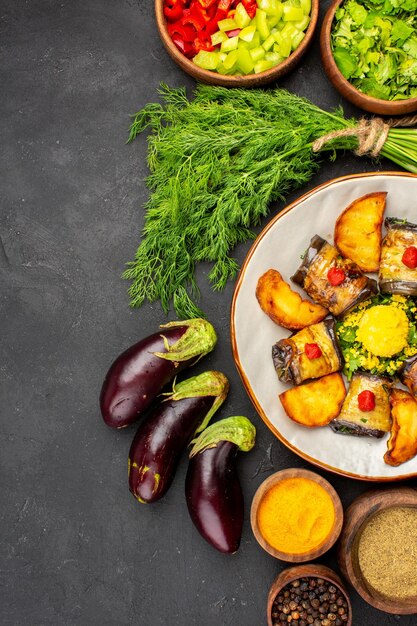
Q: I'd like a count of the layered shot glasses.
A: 0